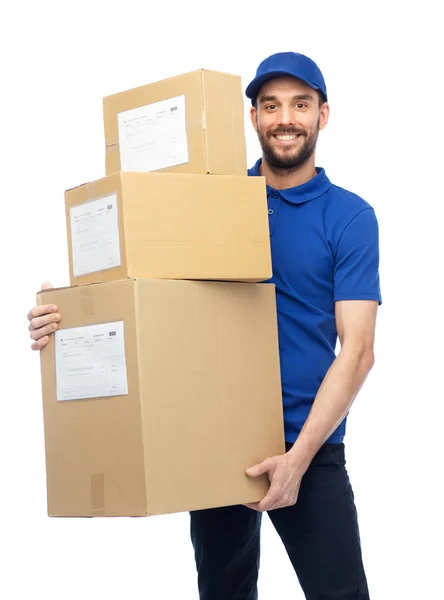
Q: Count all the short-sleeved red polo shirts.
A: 0